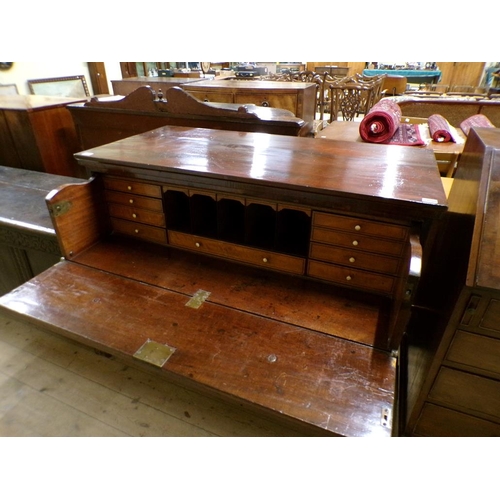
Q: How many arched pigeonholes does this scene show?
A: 5